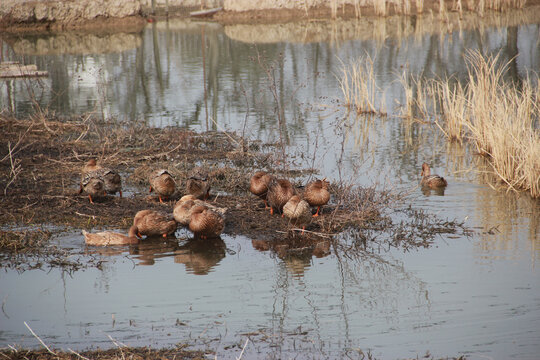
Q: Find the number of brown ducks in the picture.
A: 13